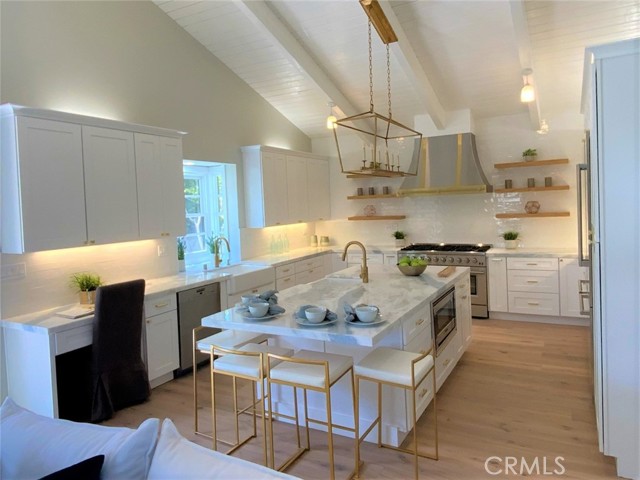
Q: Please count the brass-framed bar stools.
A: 4